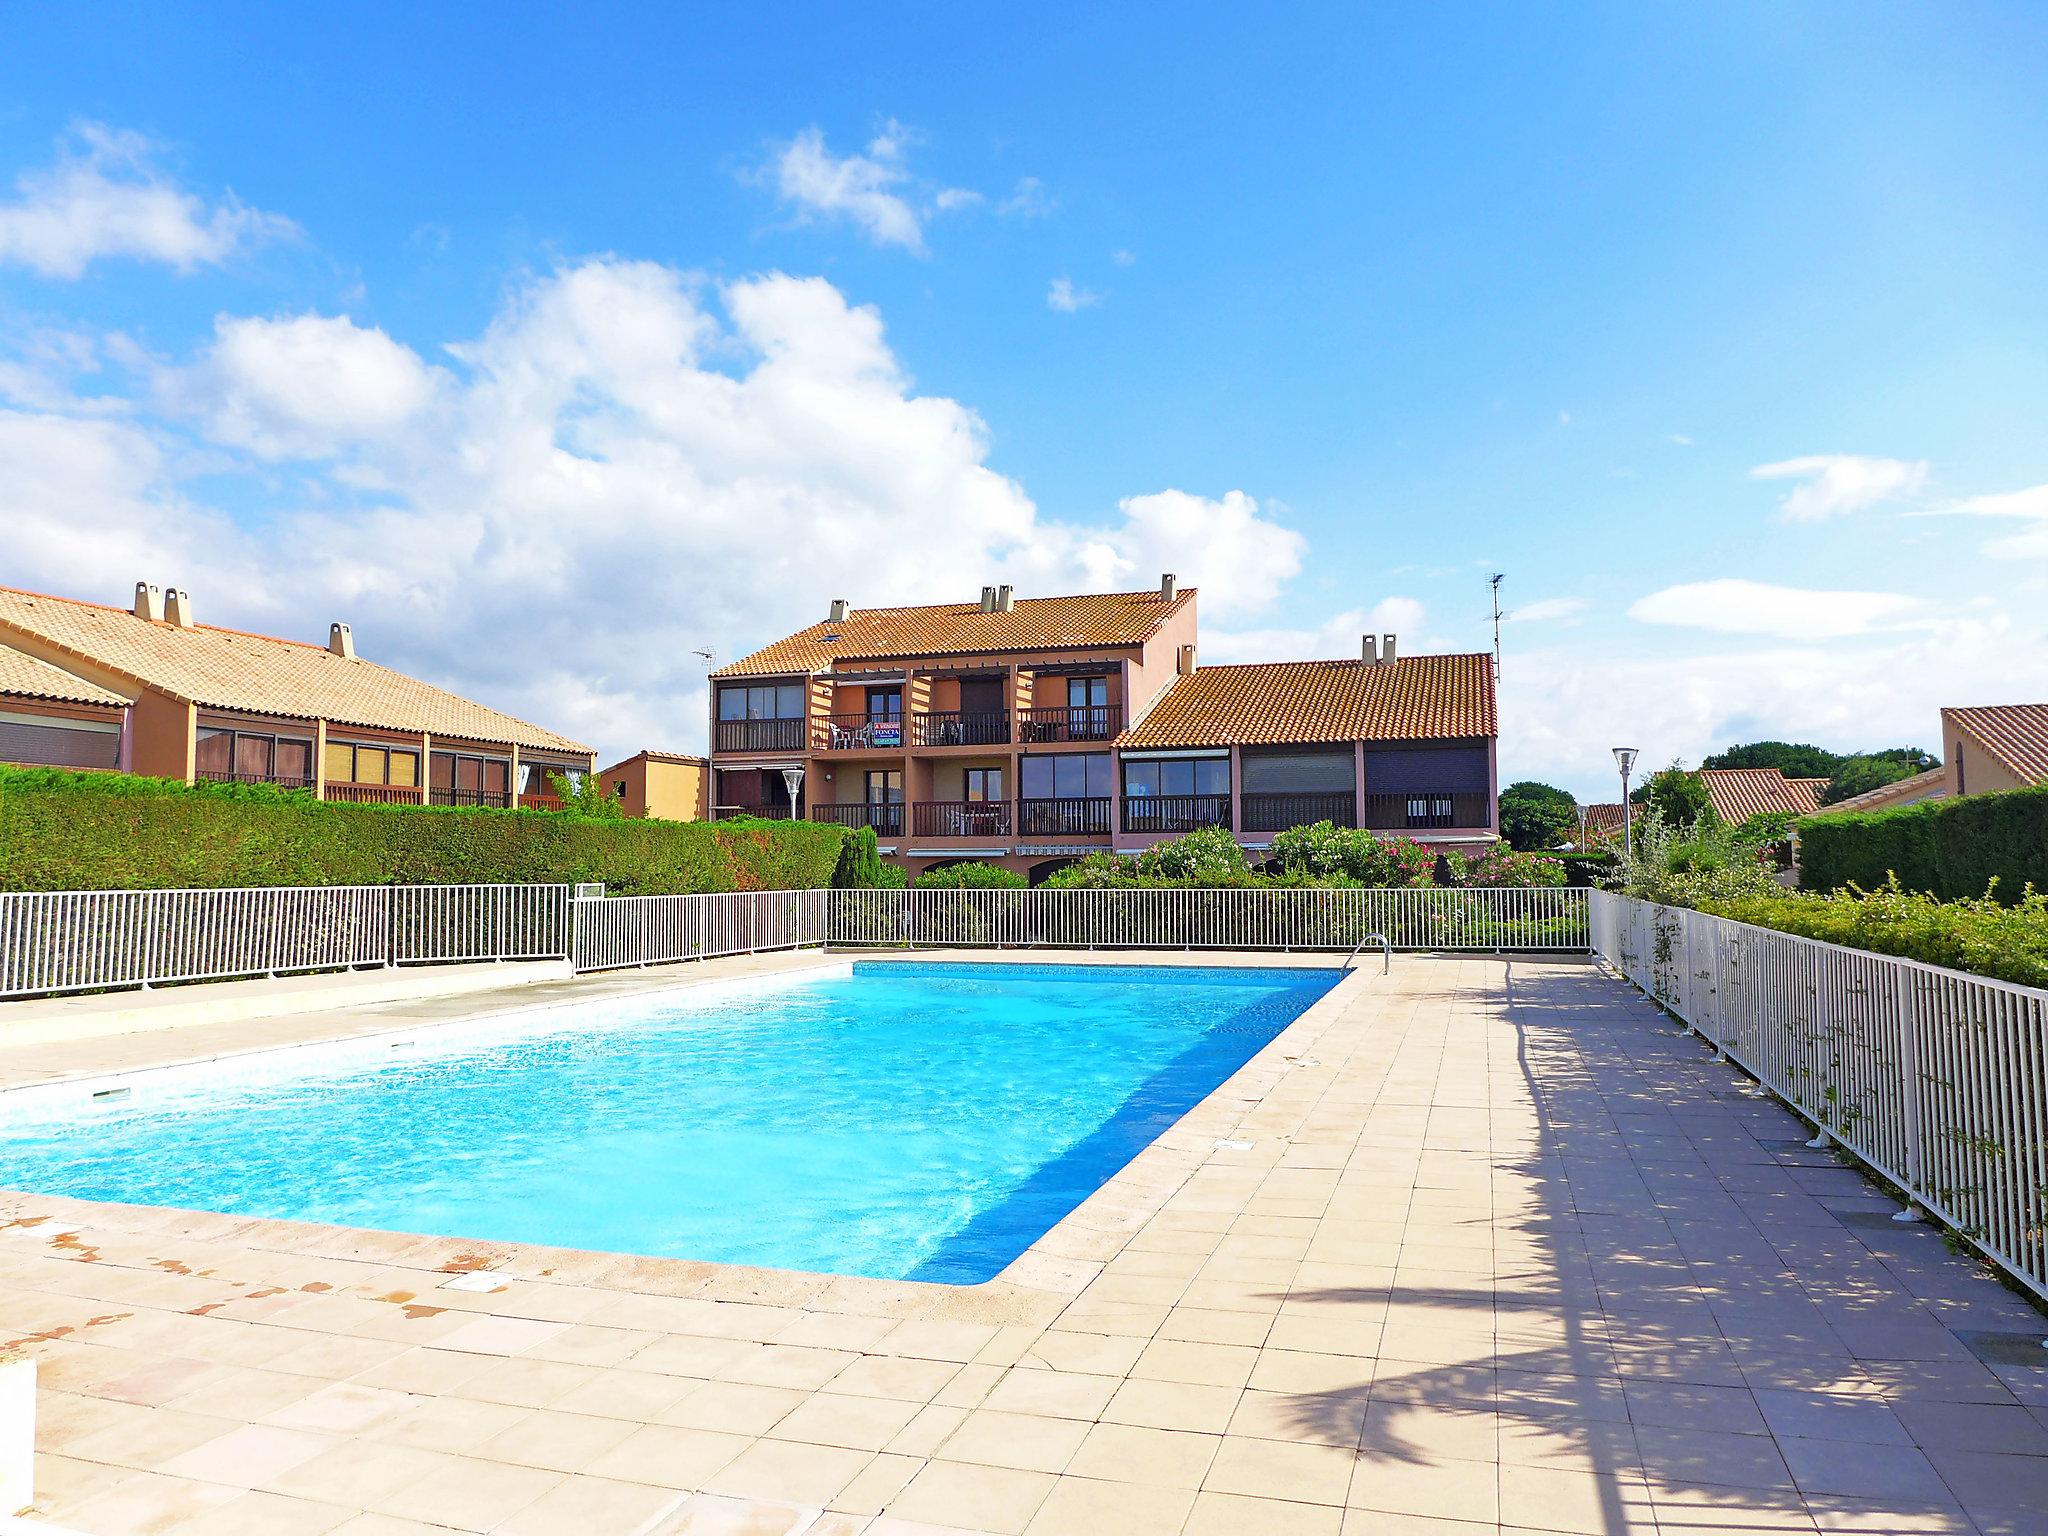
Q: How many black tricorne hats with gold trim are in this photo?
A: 0